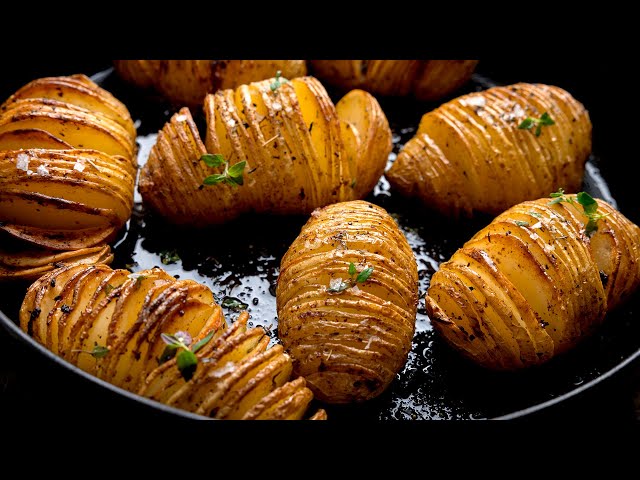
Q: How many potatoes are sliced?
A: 8